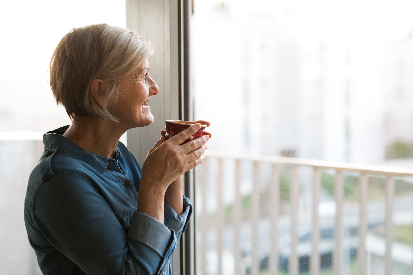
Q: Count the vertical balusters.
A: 10